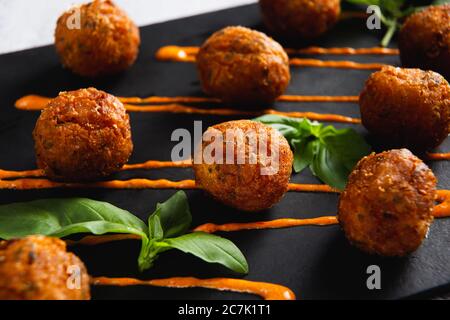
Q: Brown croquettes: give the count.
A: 9